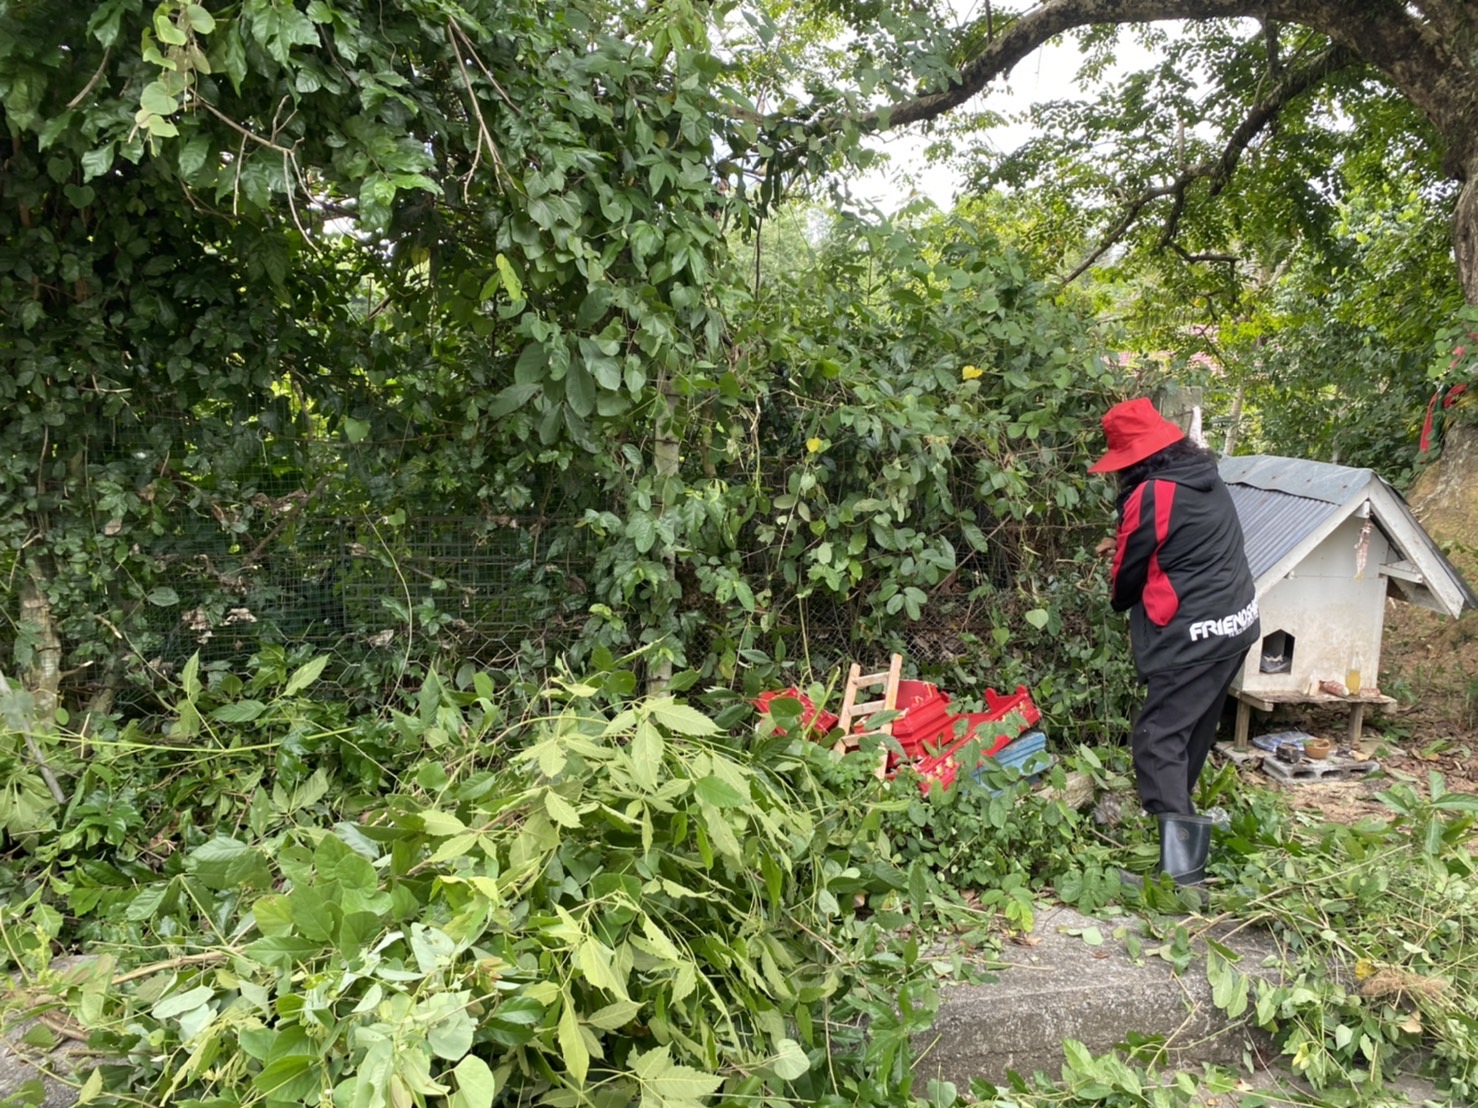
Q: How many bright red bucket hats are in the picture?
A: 1